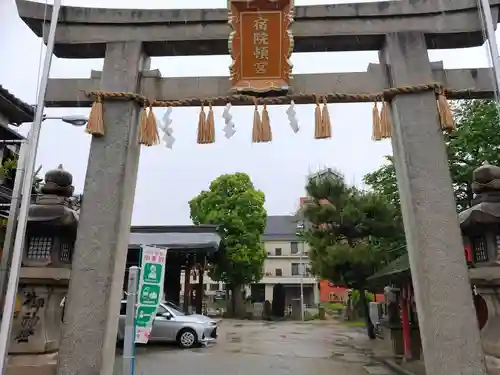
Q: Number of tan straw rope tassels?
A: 12